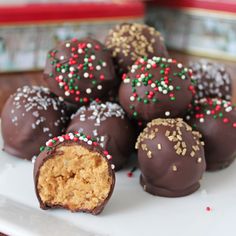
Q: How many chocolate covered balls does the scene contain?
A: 9